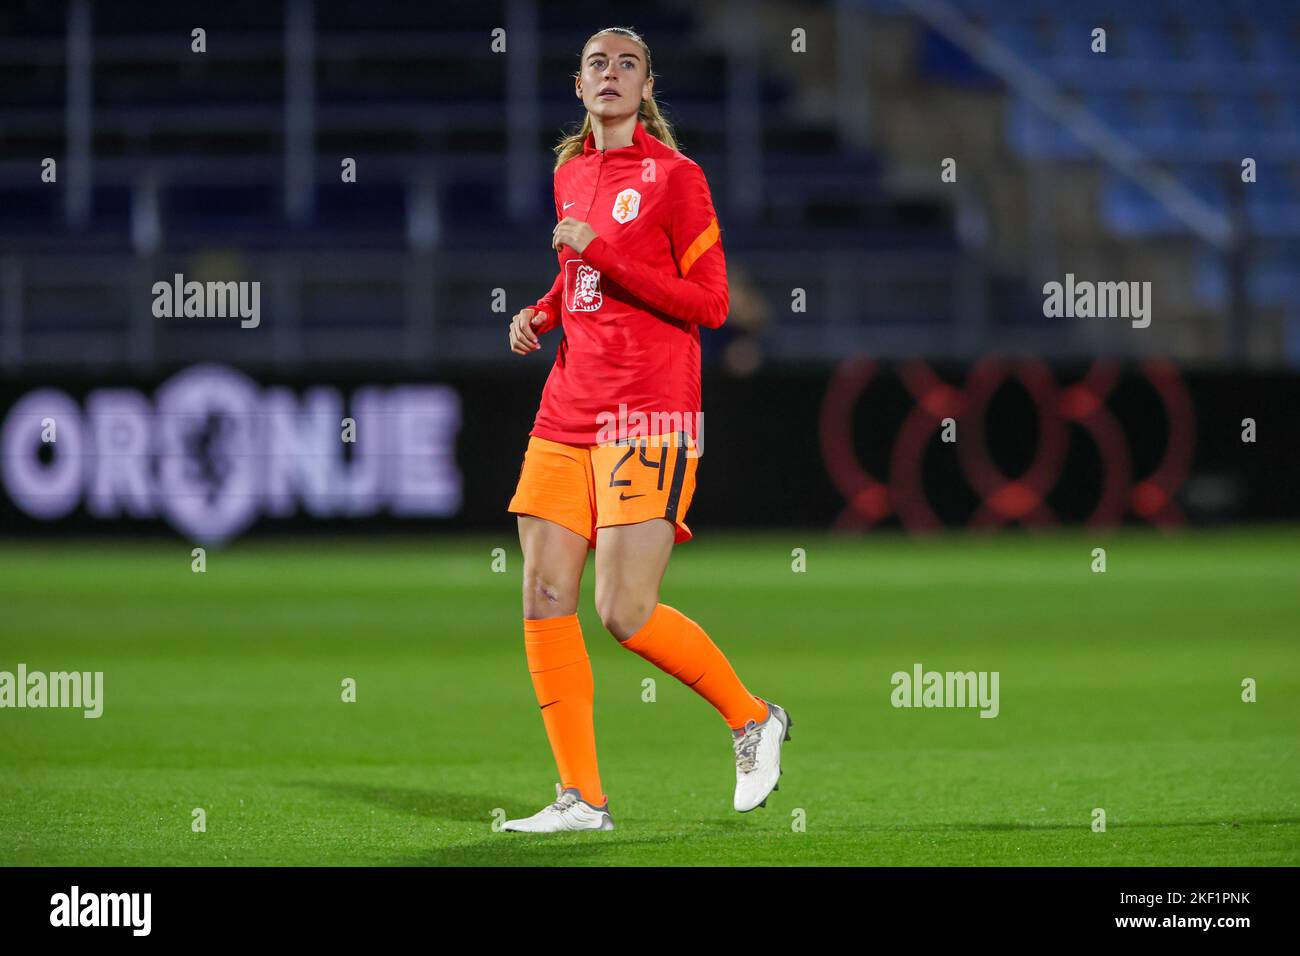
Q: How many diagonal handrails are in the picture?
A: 1